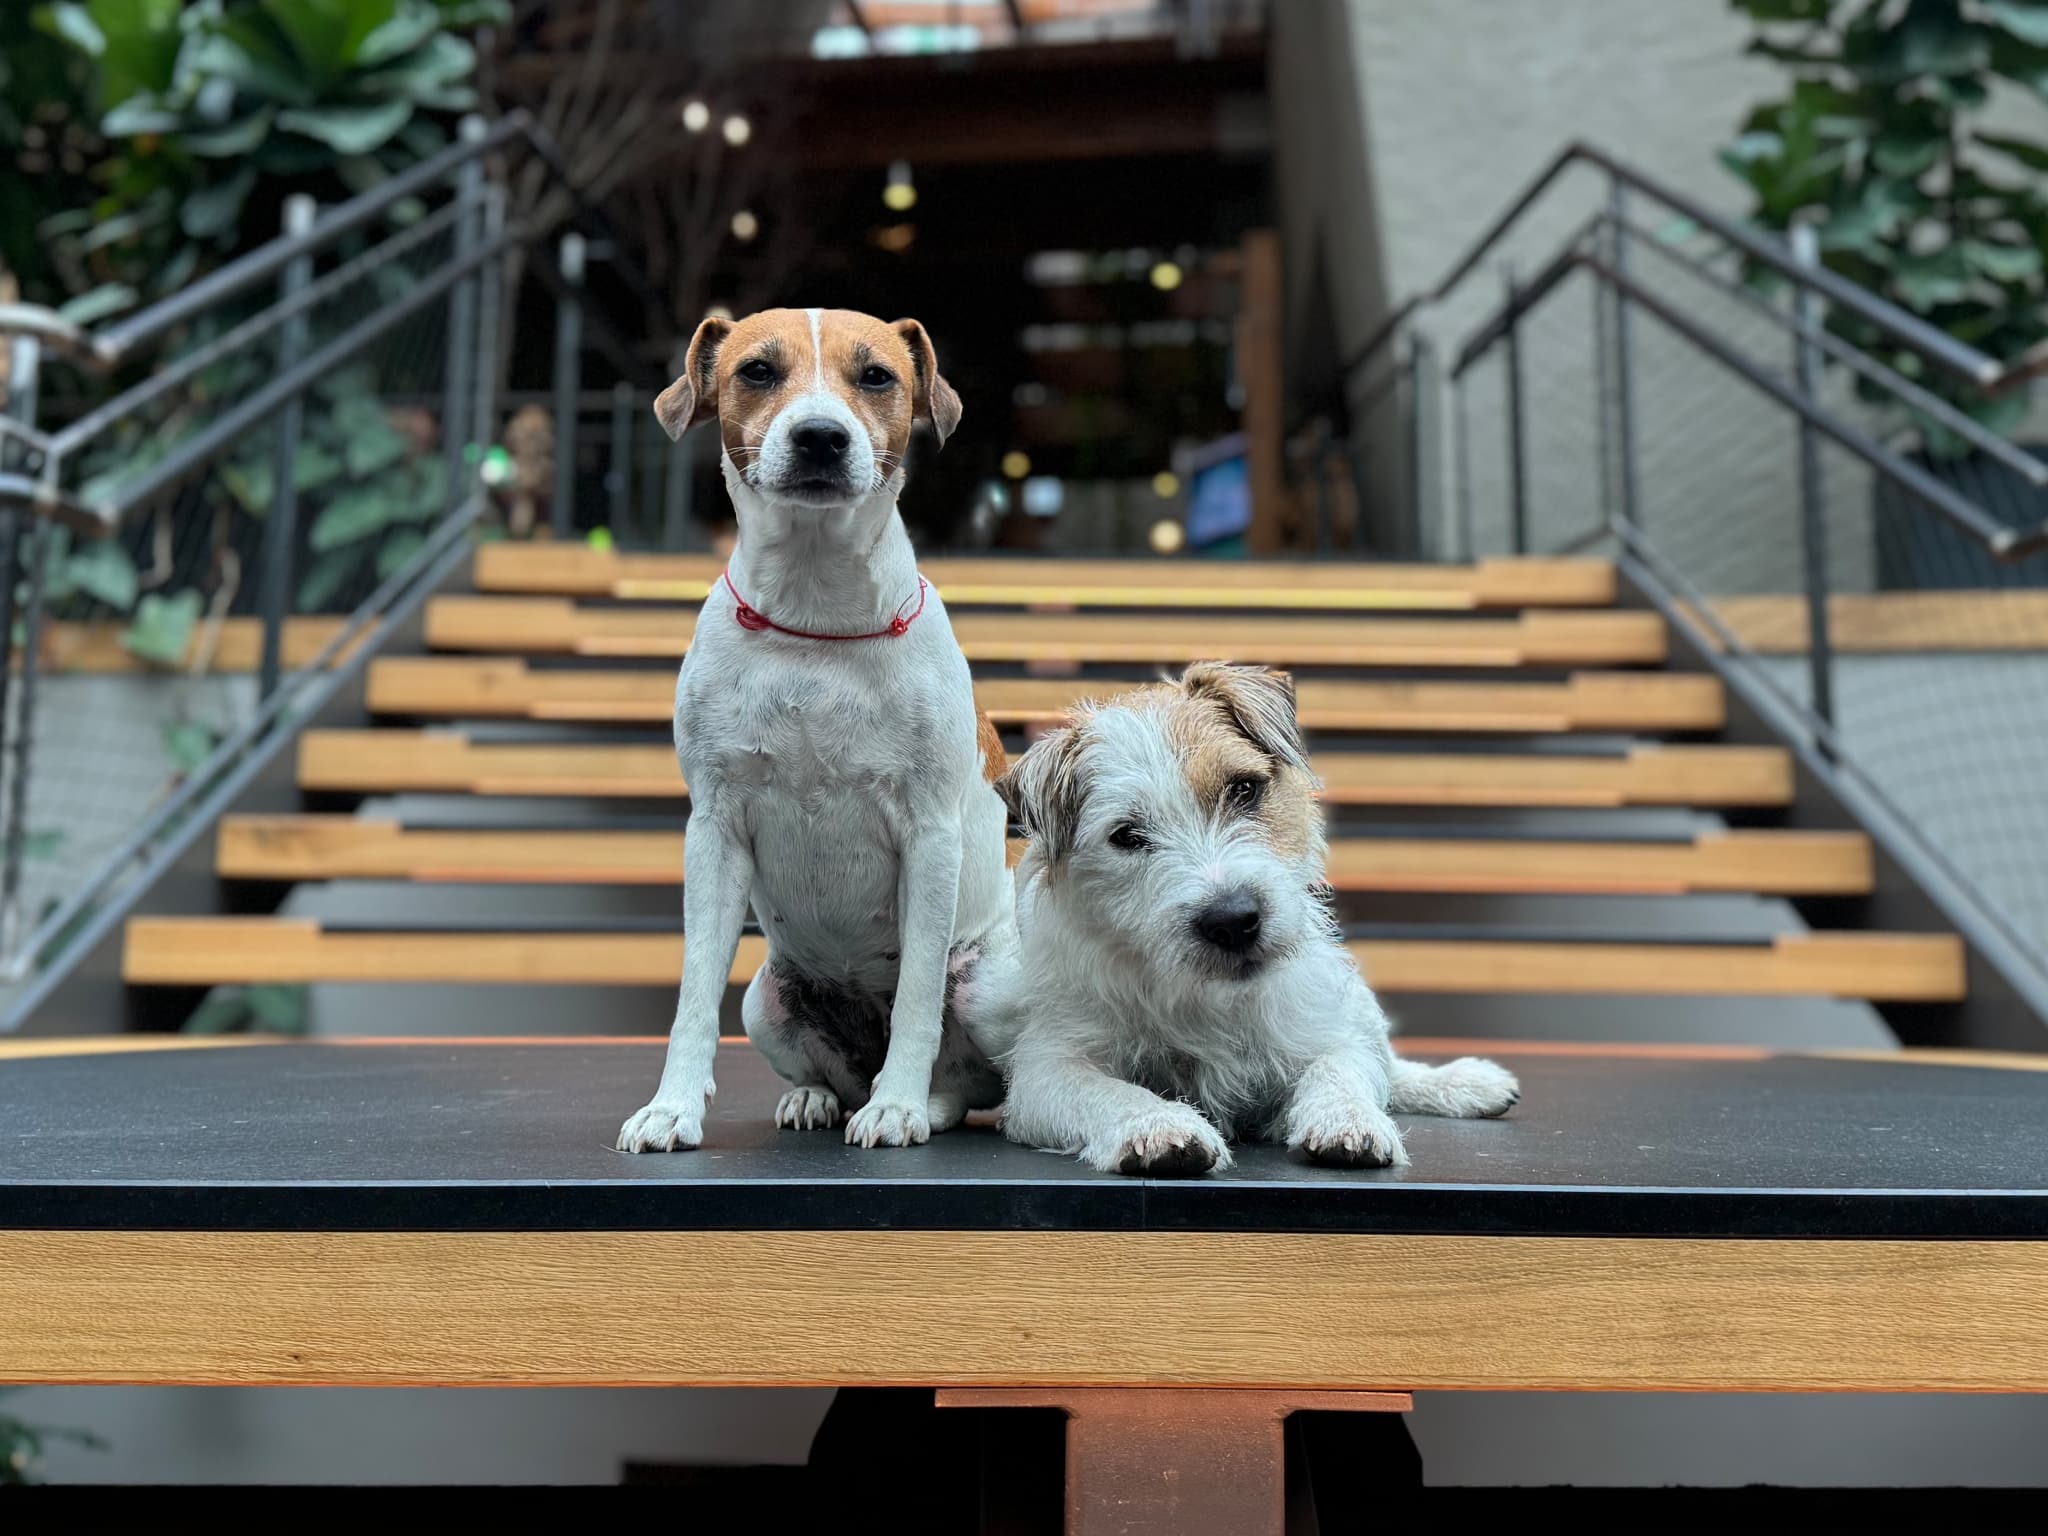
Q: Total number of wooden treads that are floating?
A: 6